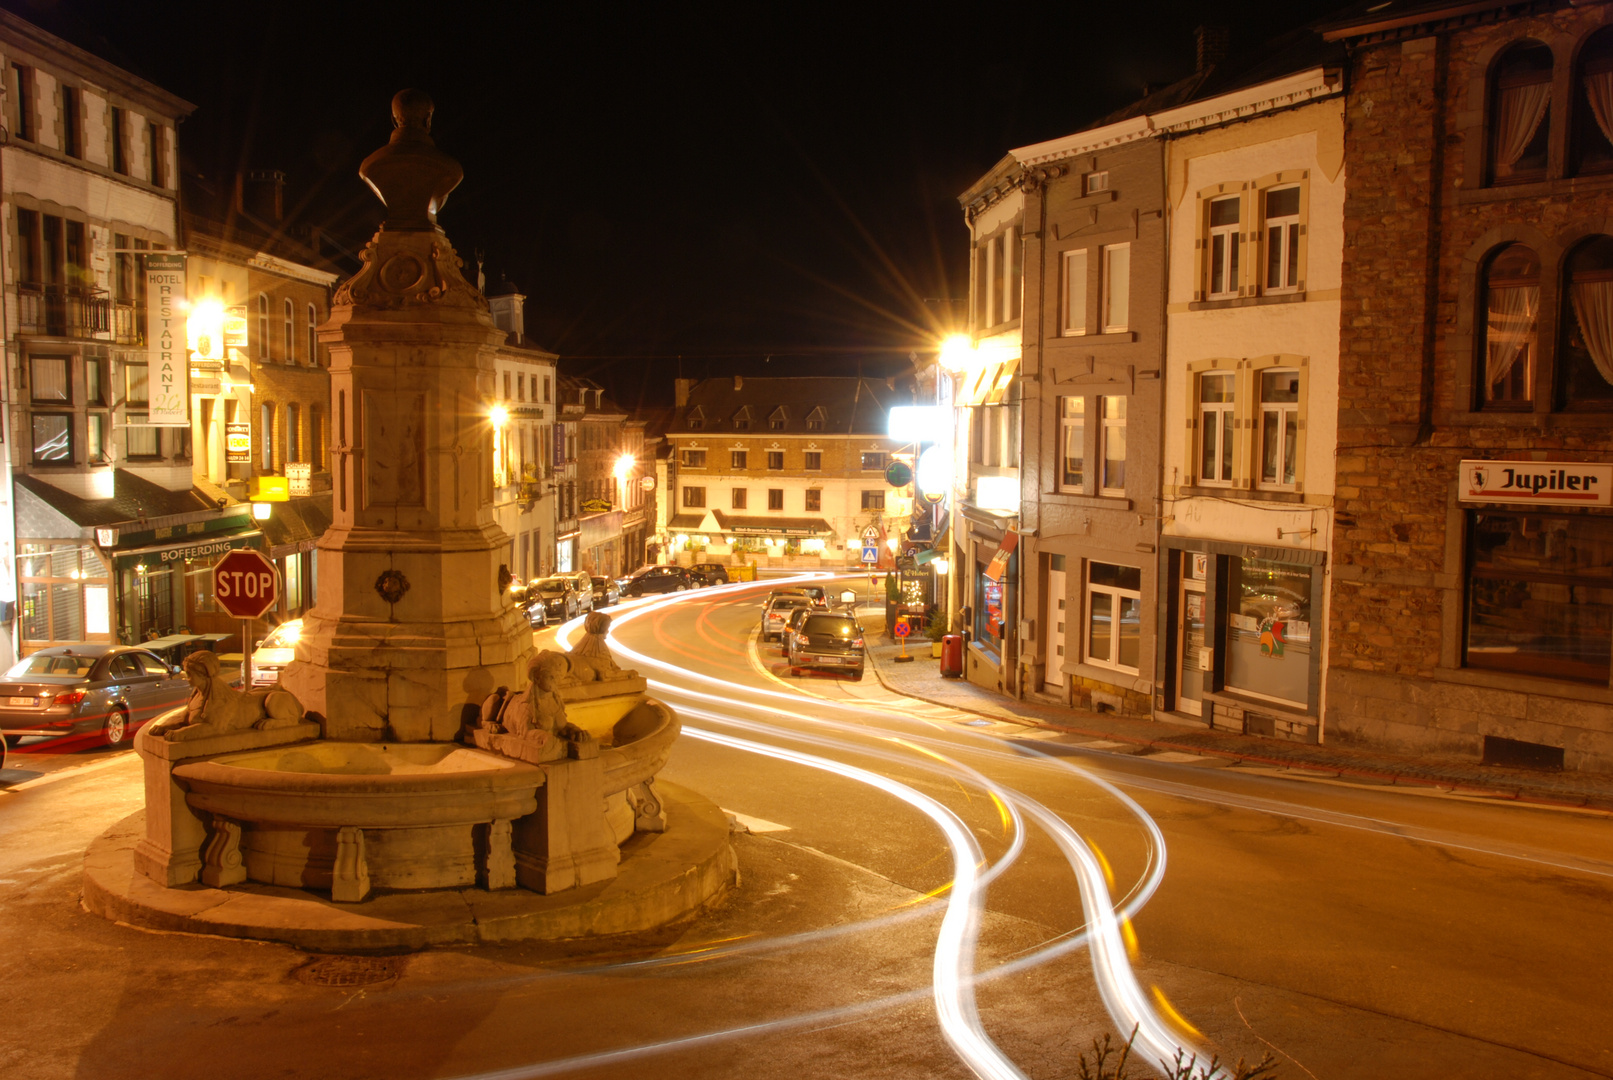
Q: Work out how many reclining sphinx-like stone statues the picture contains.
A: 3